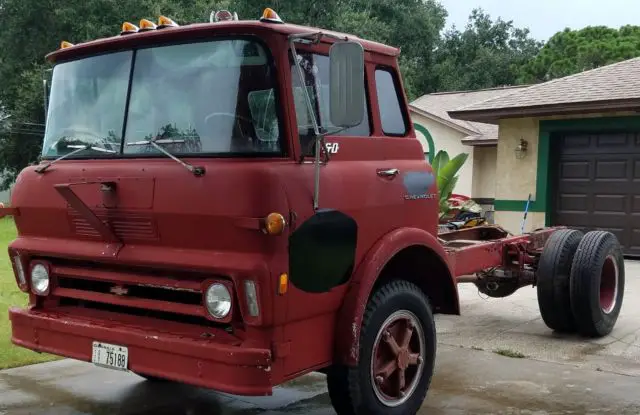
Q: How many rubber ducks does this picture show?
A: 0